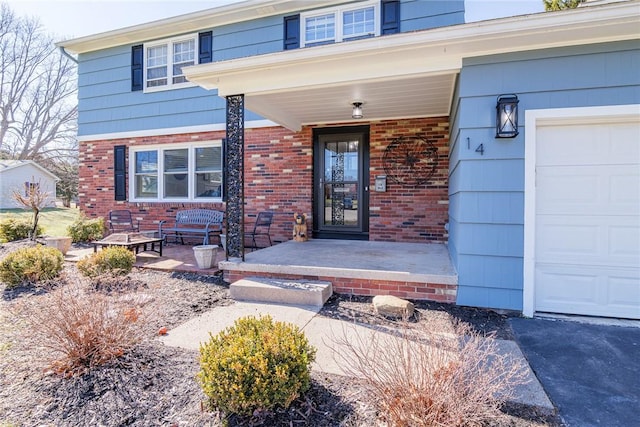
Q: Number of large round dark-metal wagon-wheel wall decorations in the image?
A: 1